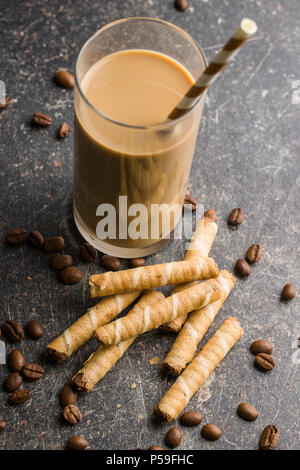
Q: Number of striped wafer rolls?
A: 7